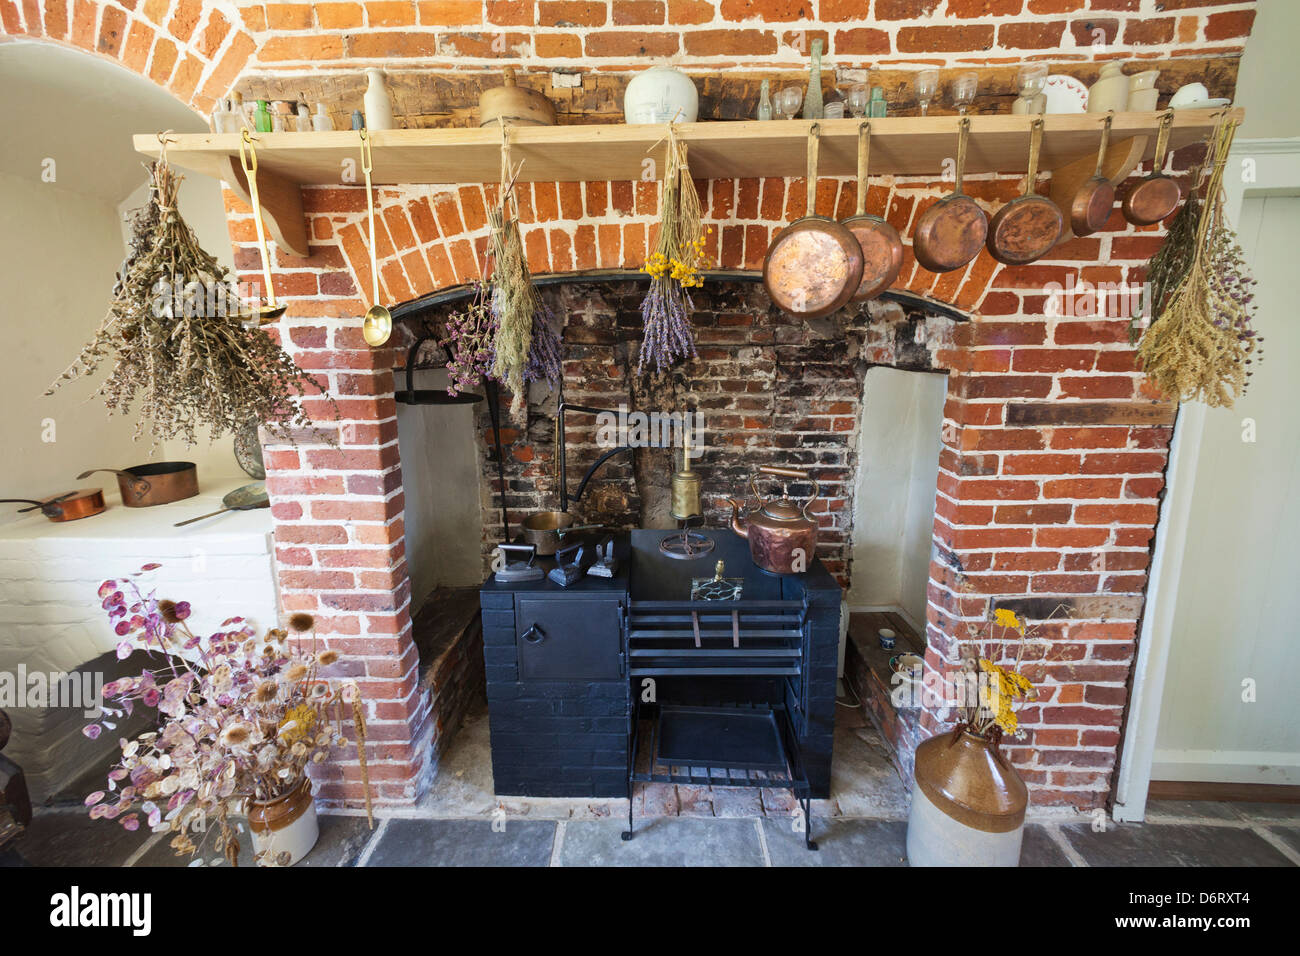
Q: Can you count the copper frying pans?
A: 6